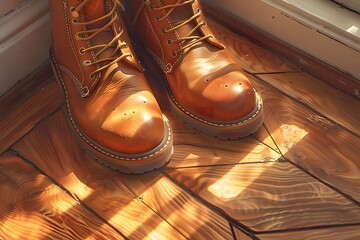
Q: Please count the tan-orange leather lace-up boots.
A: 2